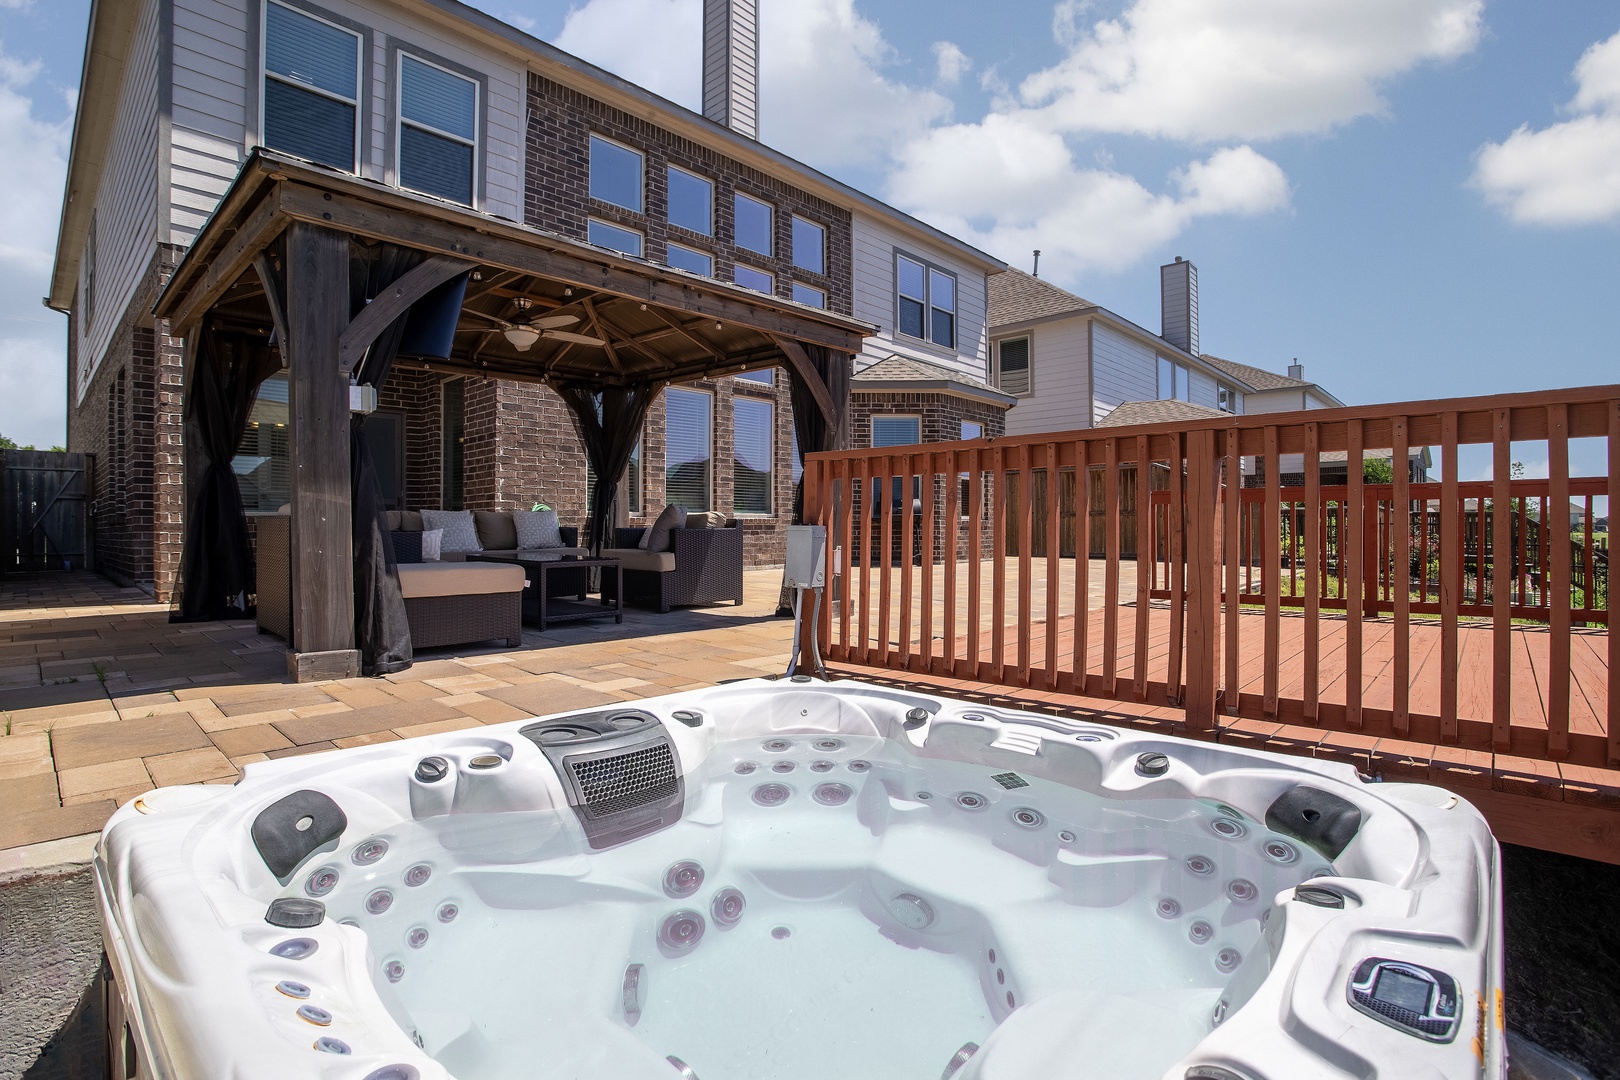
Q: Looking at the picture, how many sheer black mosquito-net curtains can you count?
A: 4